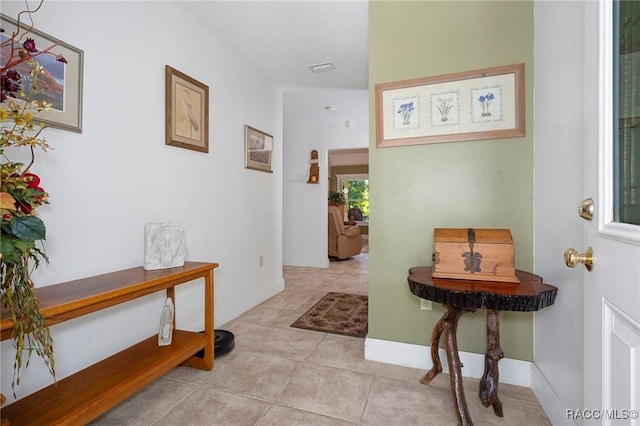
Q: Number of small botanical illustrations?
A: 3